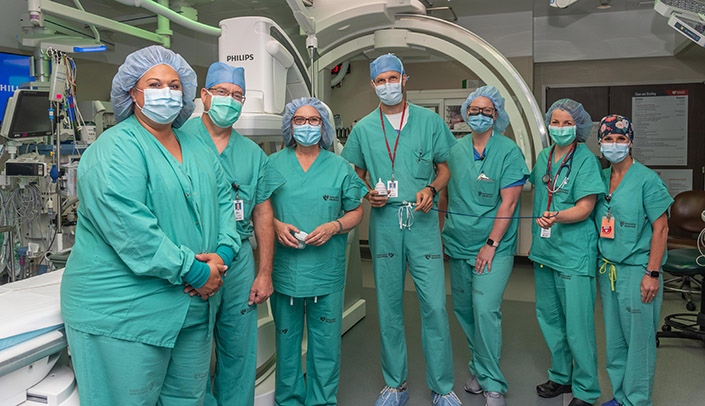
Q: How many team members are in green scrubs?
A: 7